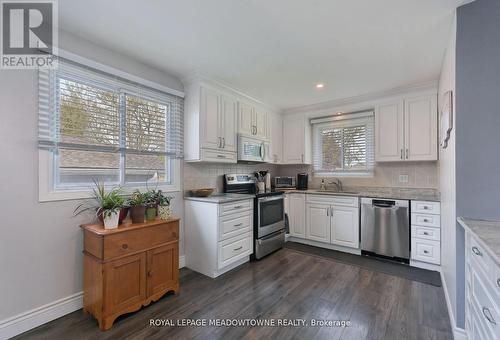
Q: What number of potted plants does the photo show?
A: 5